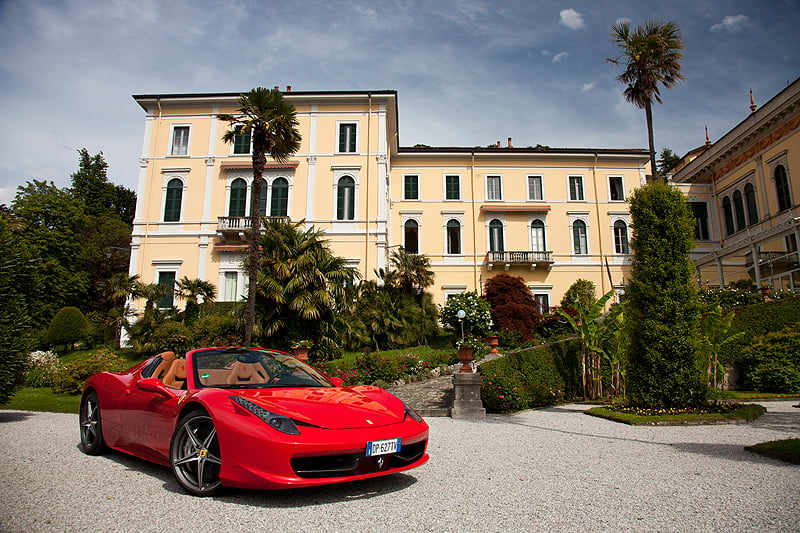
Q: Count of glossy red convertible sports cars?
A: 1